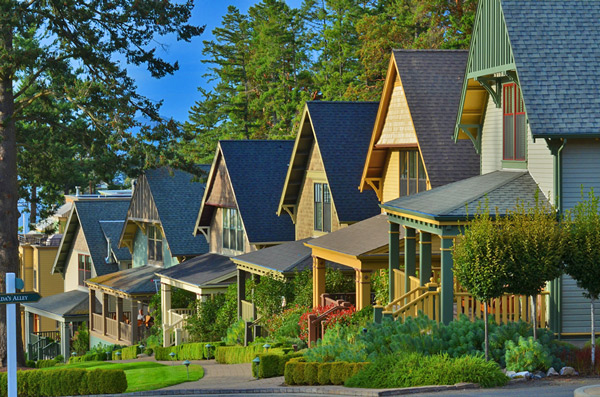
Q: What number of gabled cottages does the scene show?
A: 6